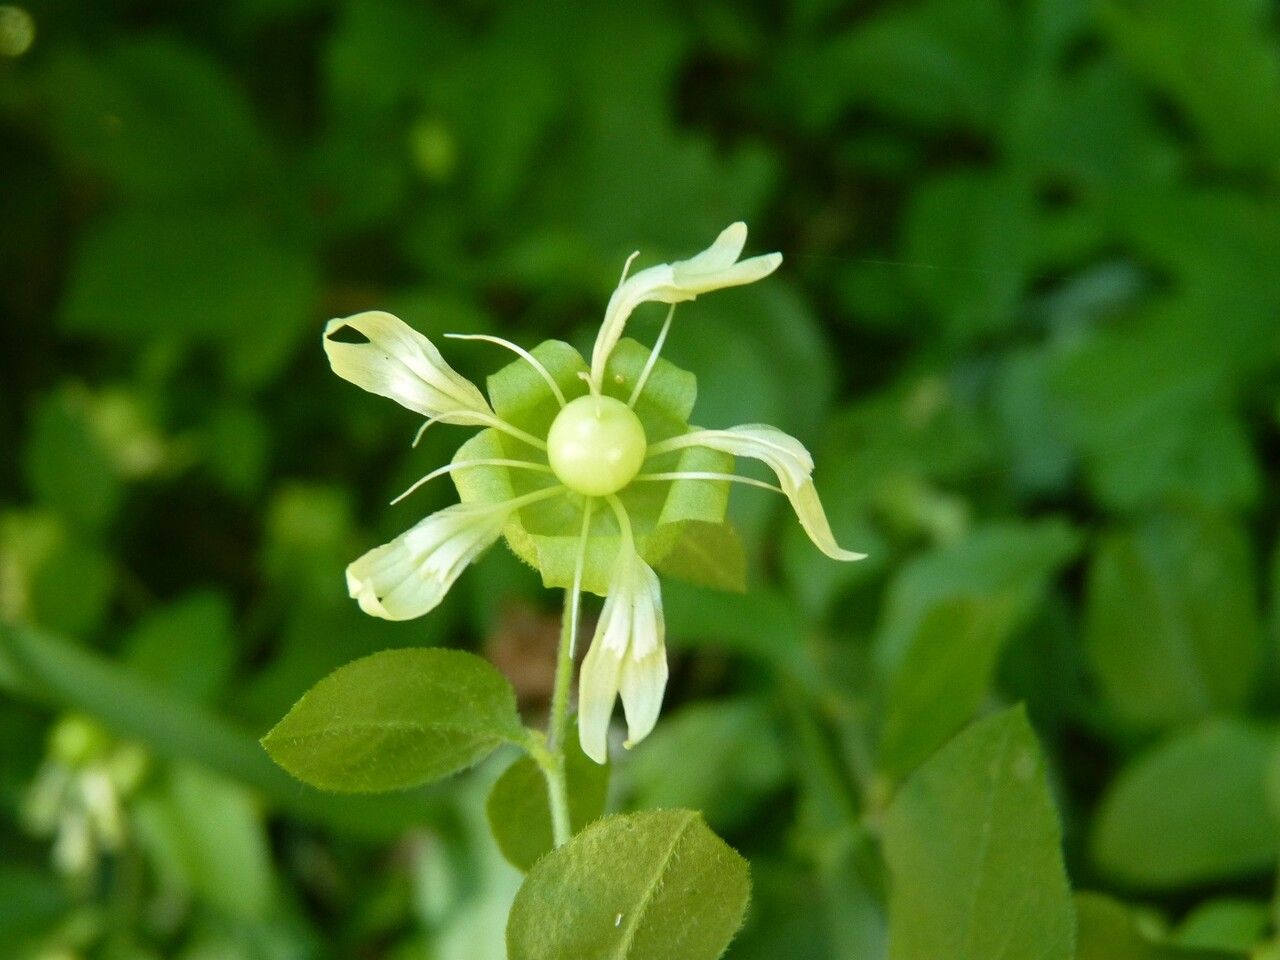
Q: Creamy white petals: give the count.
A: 5